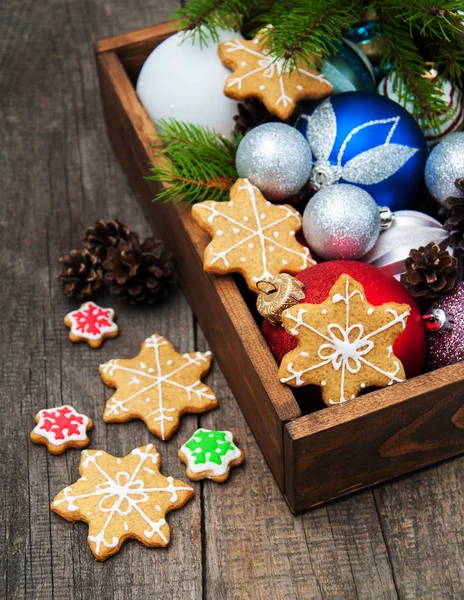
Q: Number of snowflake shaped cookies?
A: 8